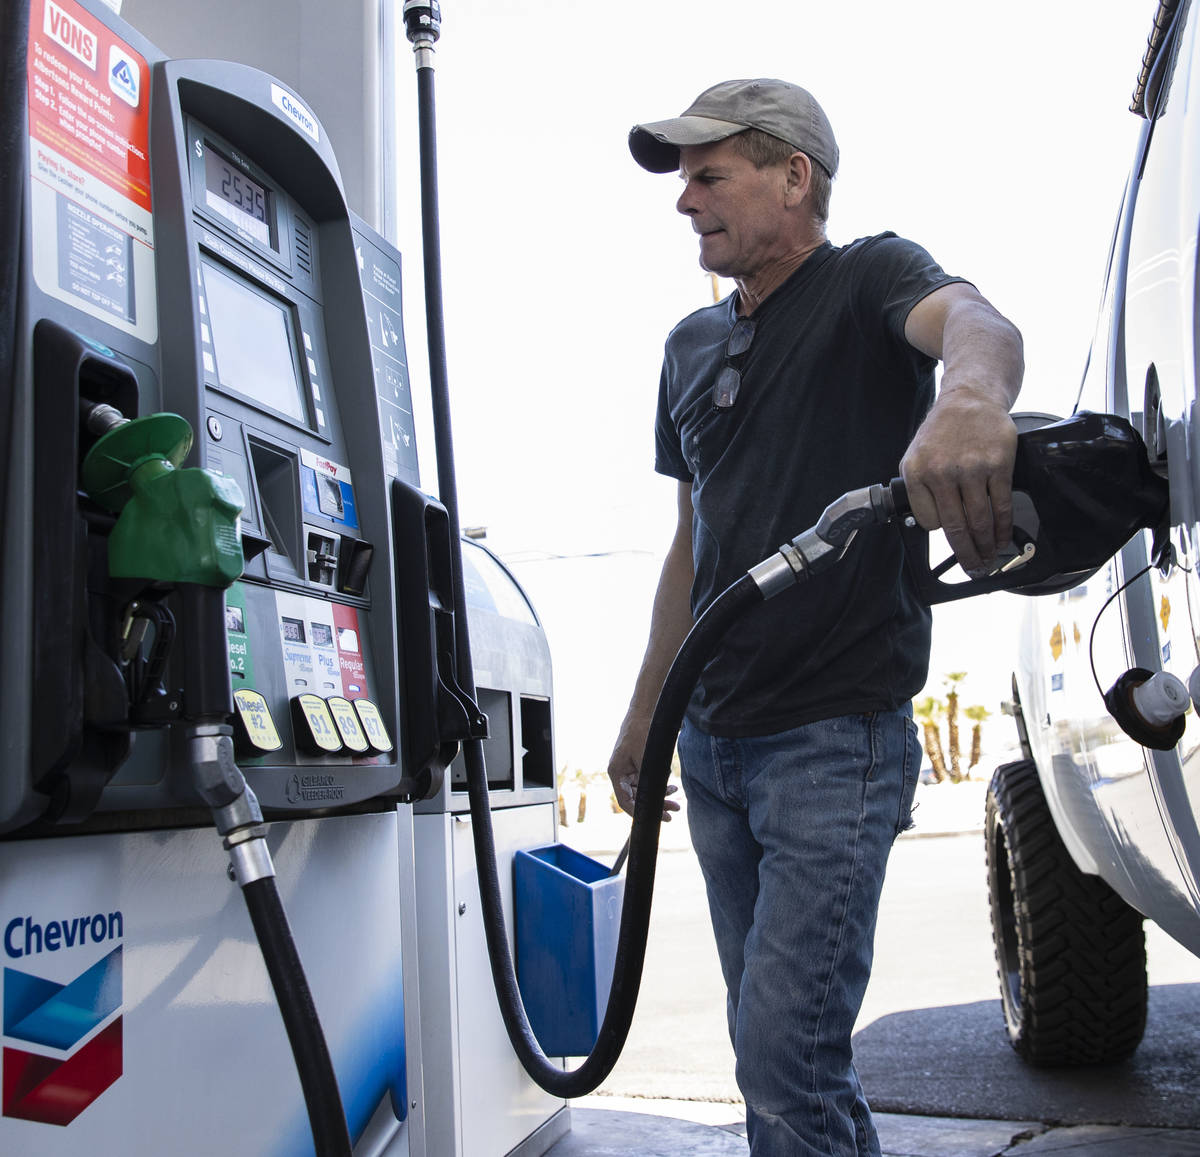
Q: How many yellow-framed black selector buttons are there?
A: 4